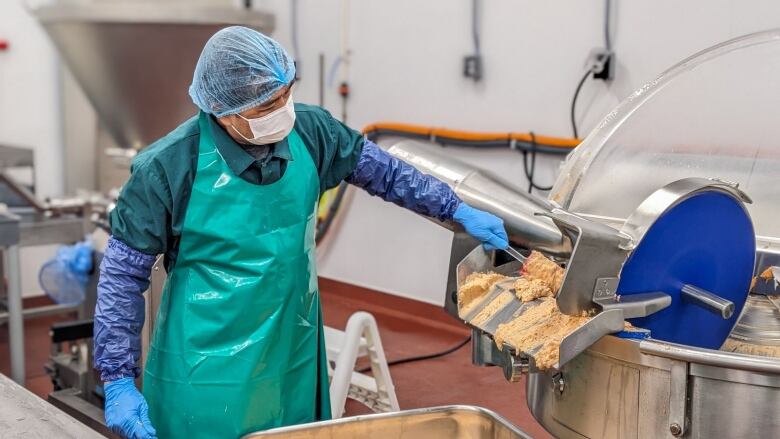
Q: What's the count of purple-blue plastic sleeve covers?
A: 2